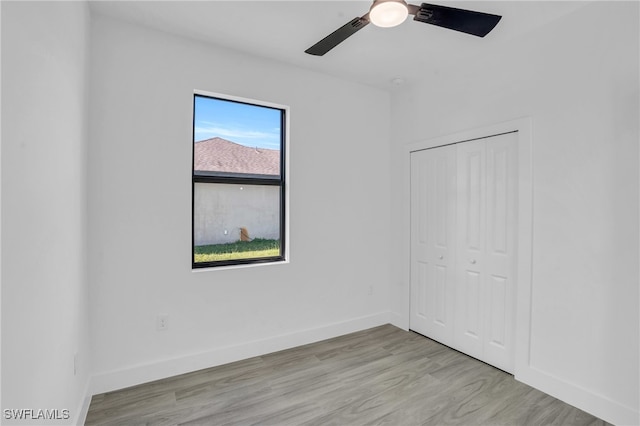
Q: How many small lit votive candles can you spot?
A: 0